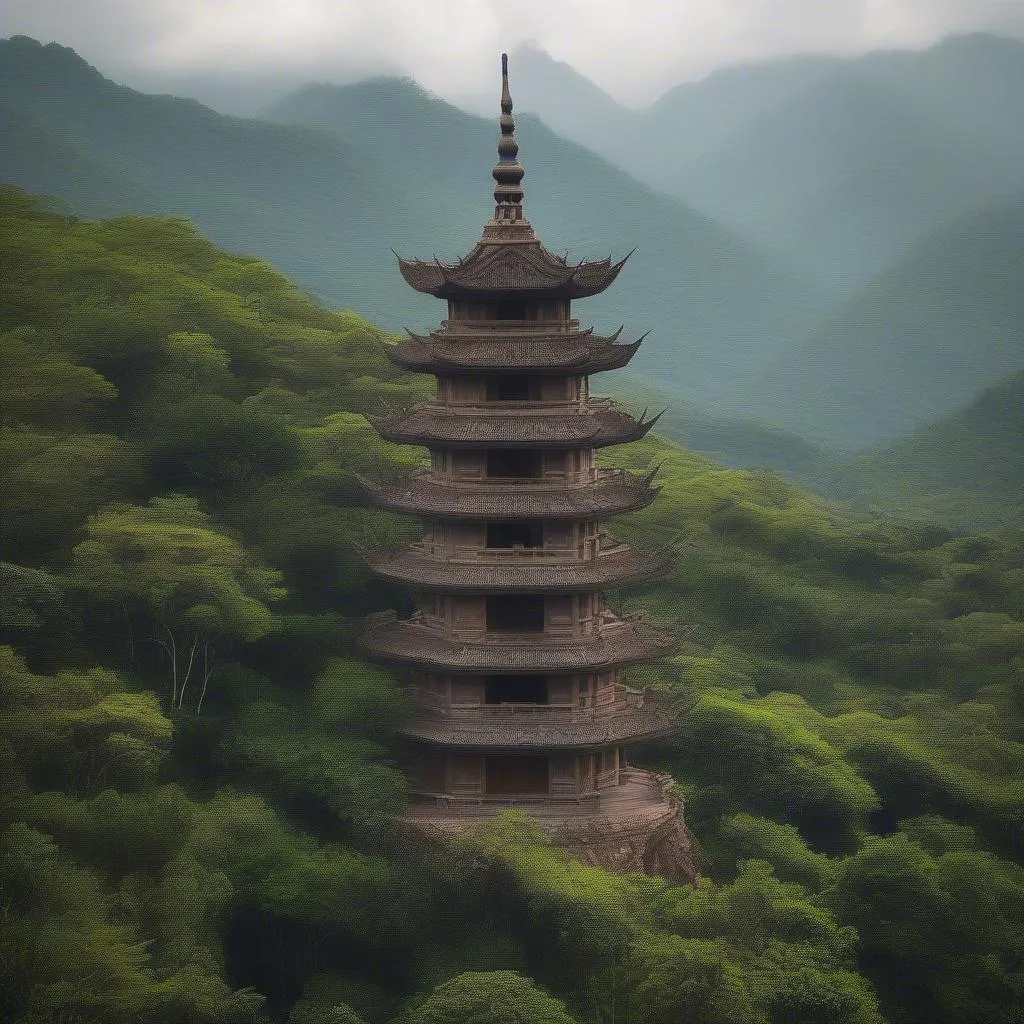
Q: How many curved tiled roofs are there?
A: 7